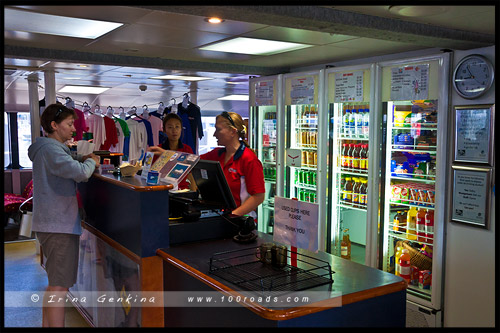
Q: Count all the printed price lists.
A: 4